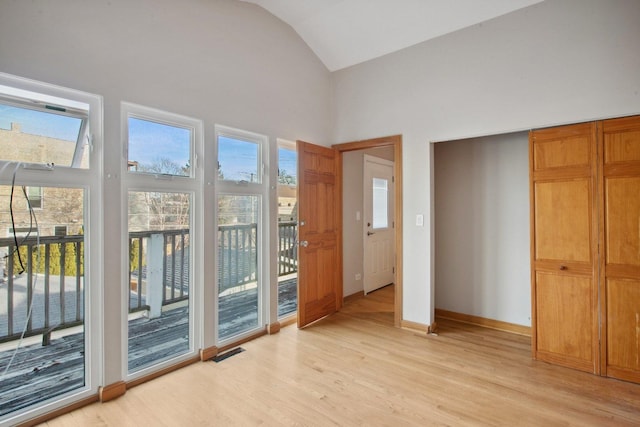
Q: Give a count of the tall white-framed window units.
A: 4